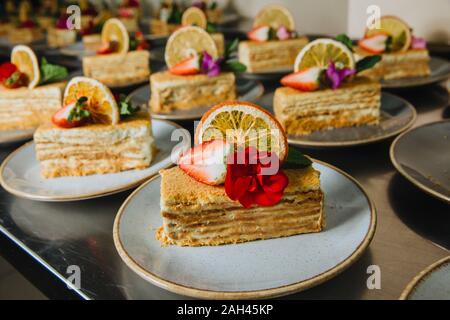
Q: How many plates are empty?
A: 2